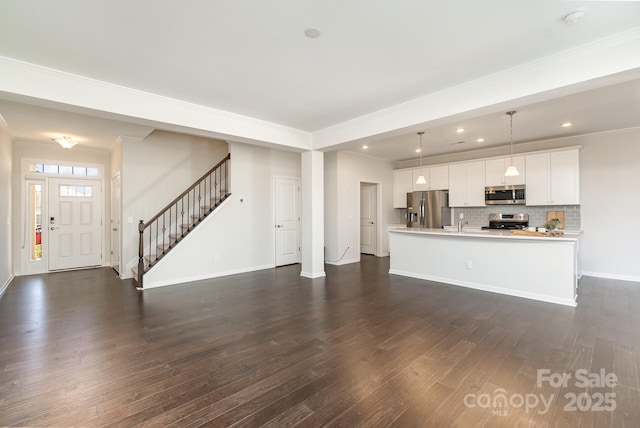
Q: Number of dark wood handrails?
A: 1